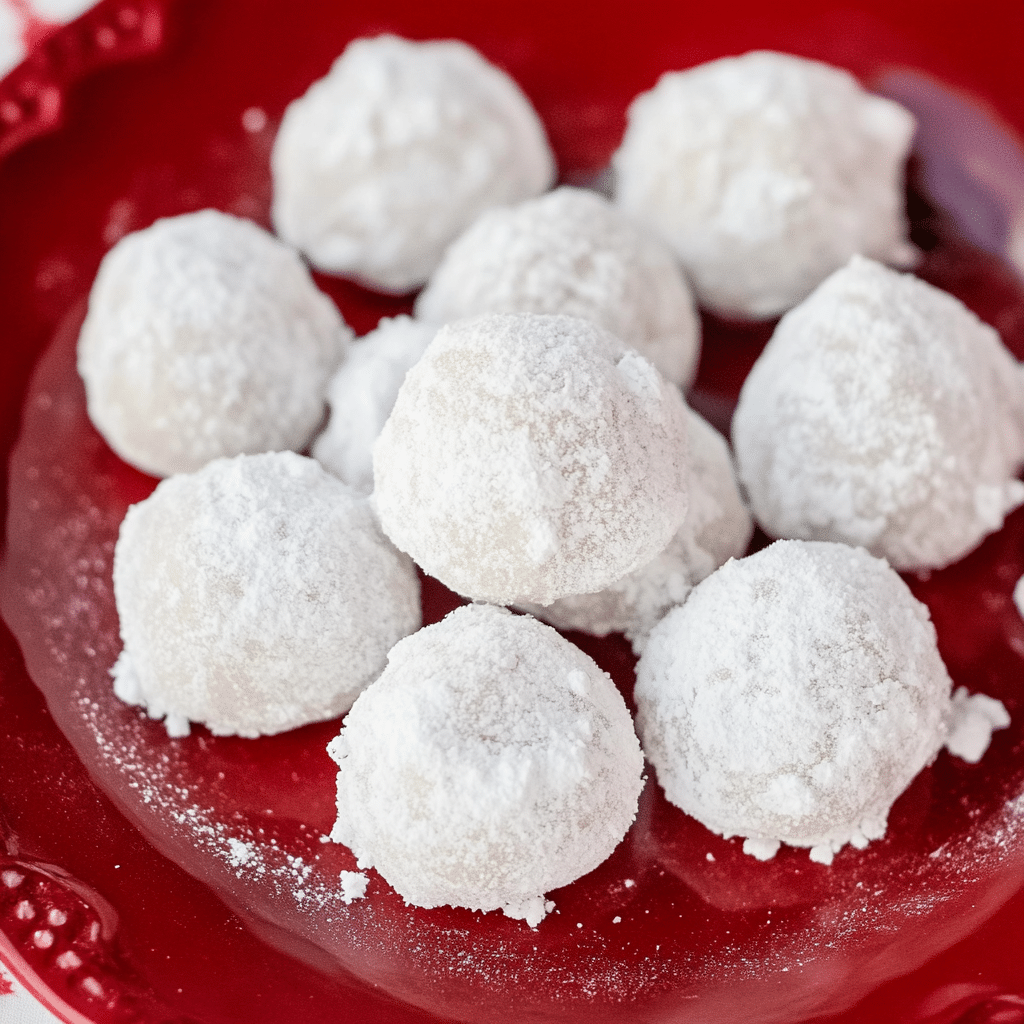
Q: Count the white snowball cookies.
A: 11